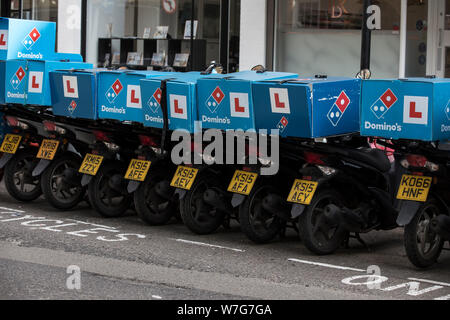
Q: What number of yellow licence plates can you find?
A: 8